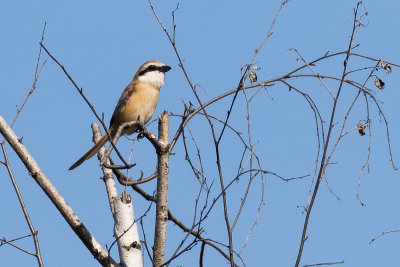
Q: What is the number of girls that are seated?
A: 0